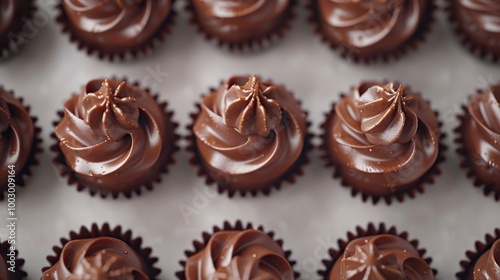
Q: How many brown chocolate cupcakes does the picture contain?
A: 15